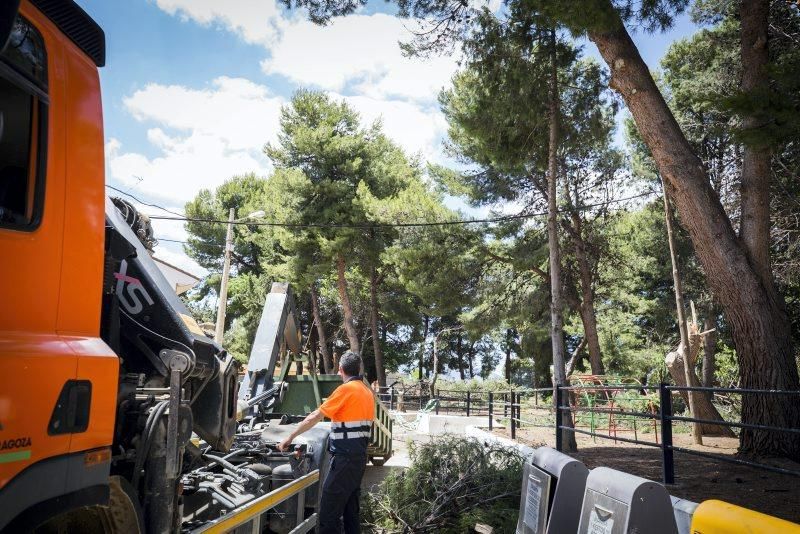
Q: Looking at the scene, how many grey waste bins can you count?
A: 2